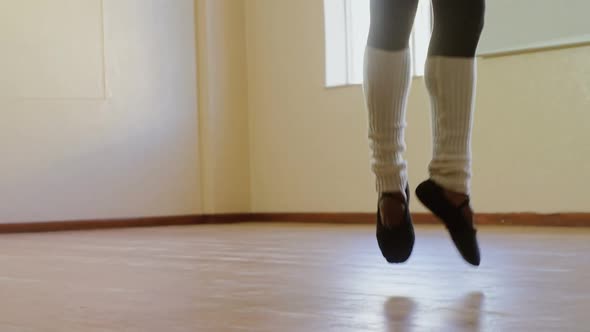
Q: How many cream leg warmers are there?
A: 2